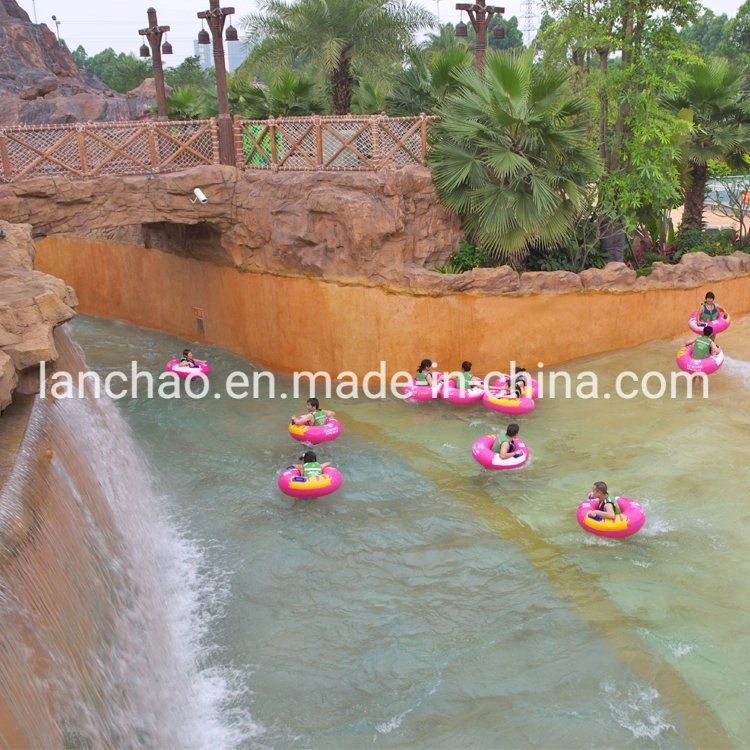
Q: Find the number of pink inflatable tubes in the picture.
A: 11